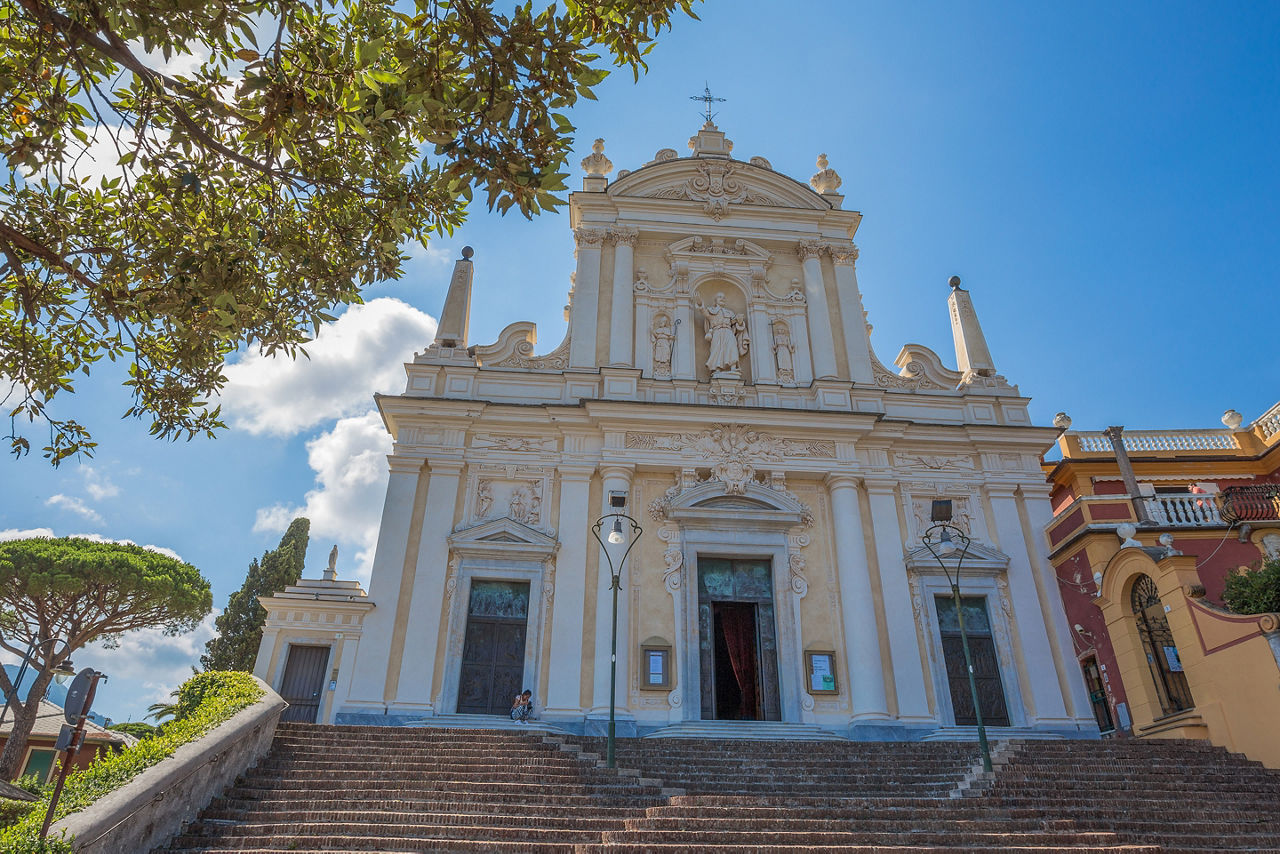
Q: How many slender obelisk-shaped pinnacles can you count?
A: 2